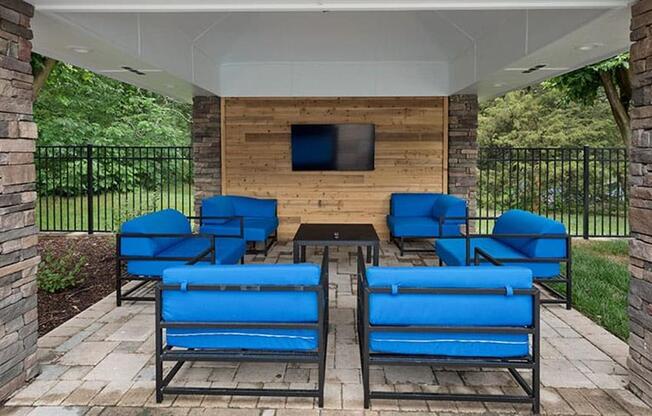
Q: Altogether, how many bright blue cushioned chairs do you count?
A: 6